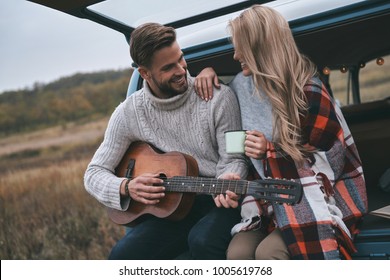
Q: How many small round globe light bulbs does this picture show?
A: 4